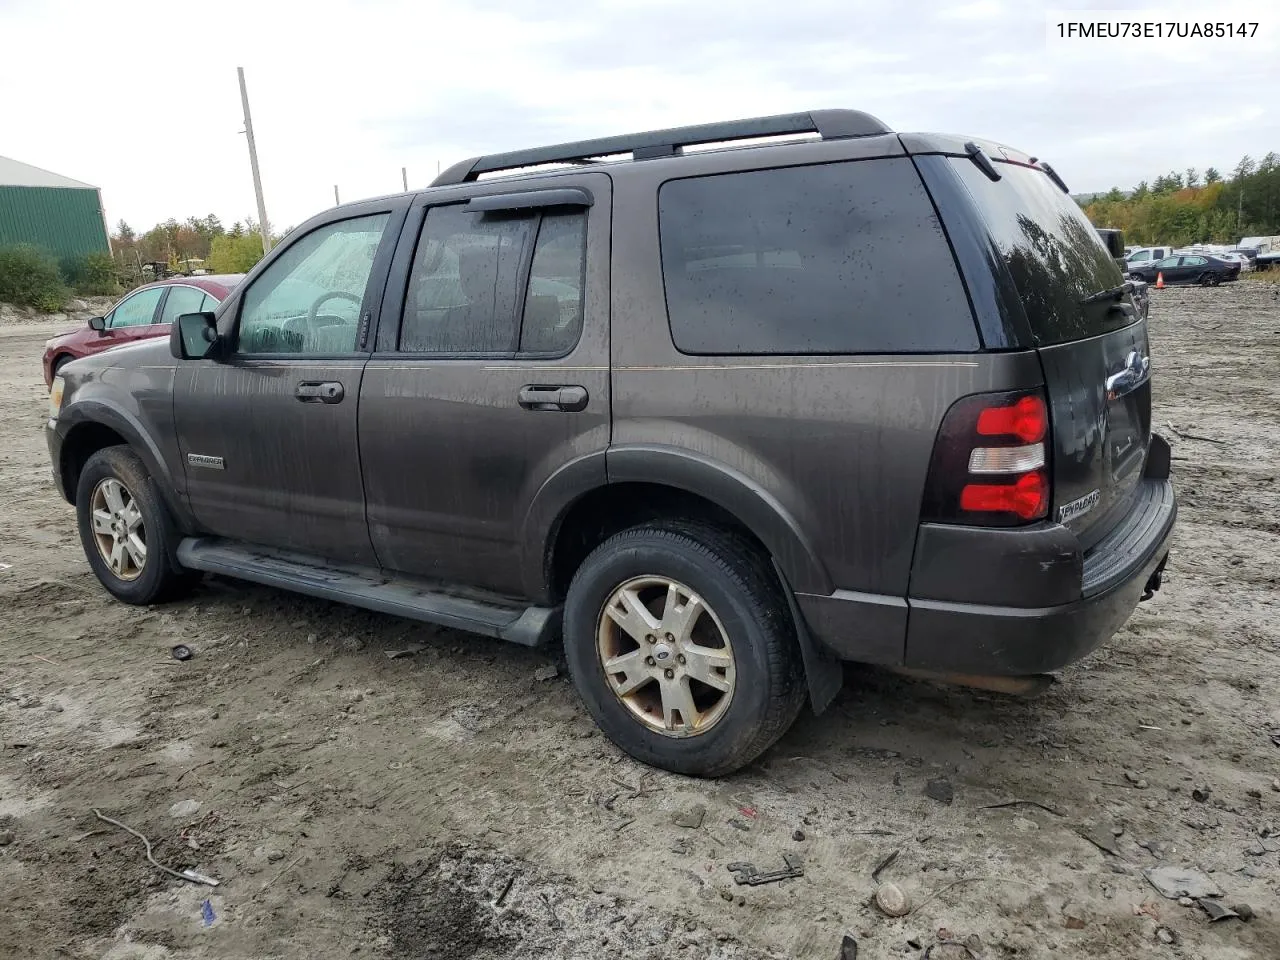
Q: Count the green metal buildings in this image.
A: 1